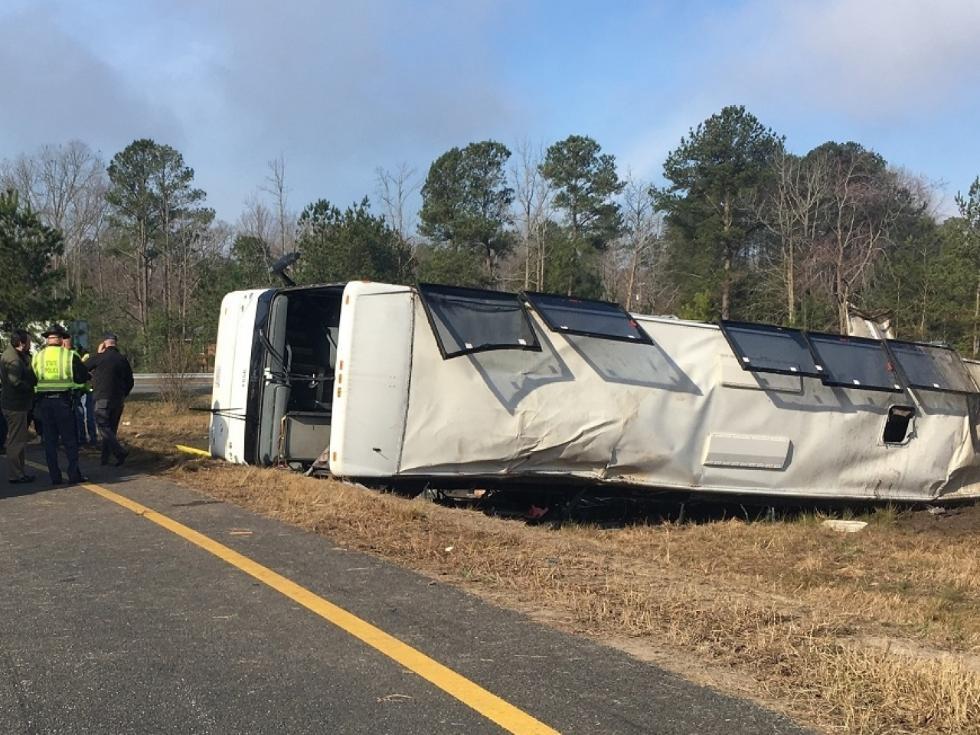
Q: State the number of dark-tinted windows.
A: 5